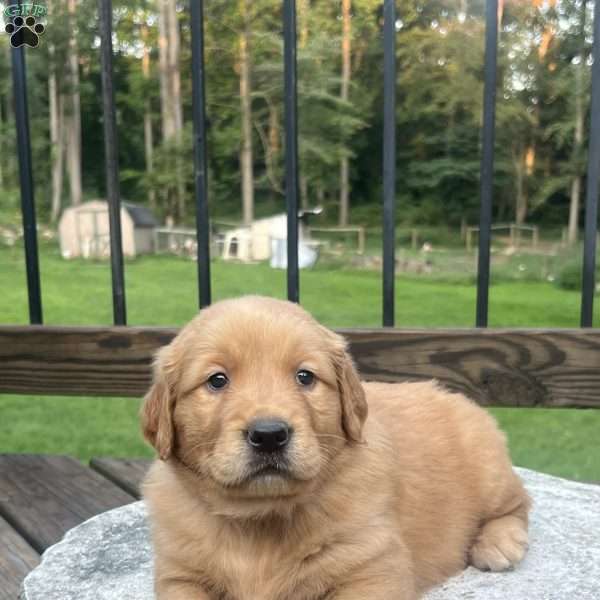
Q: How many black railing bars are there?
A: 7